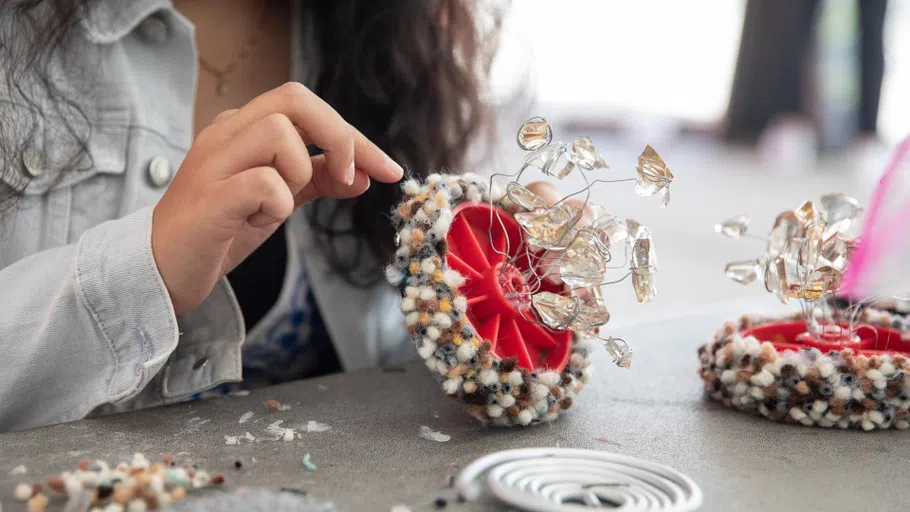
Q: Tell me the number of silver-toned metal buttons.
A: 3